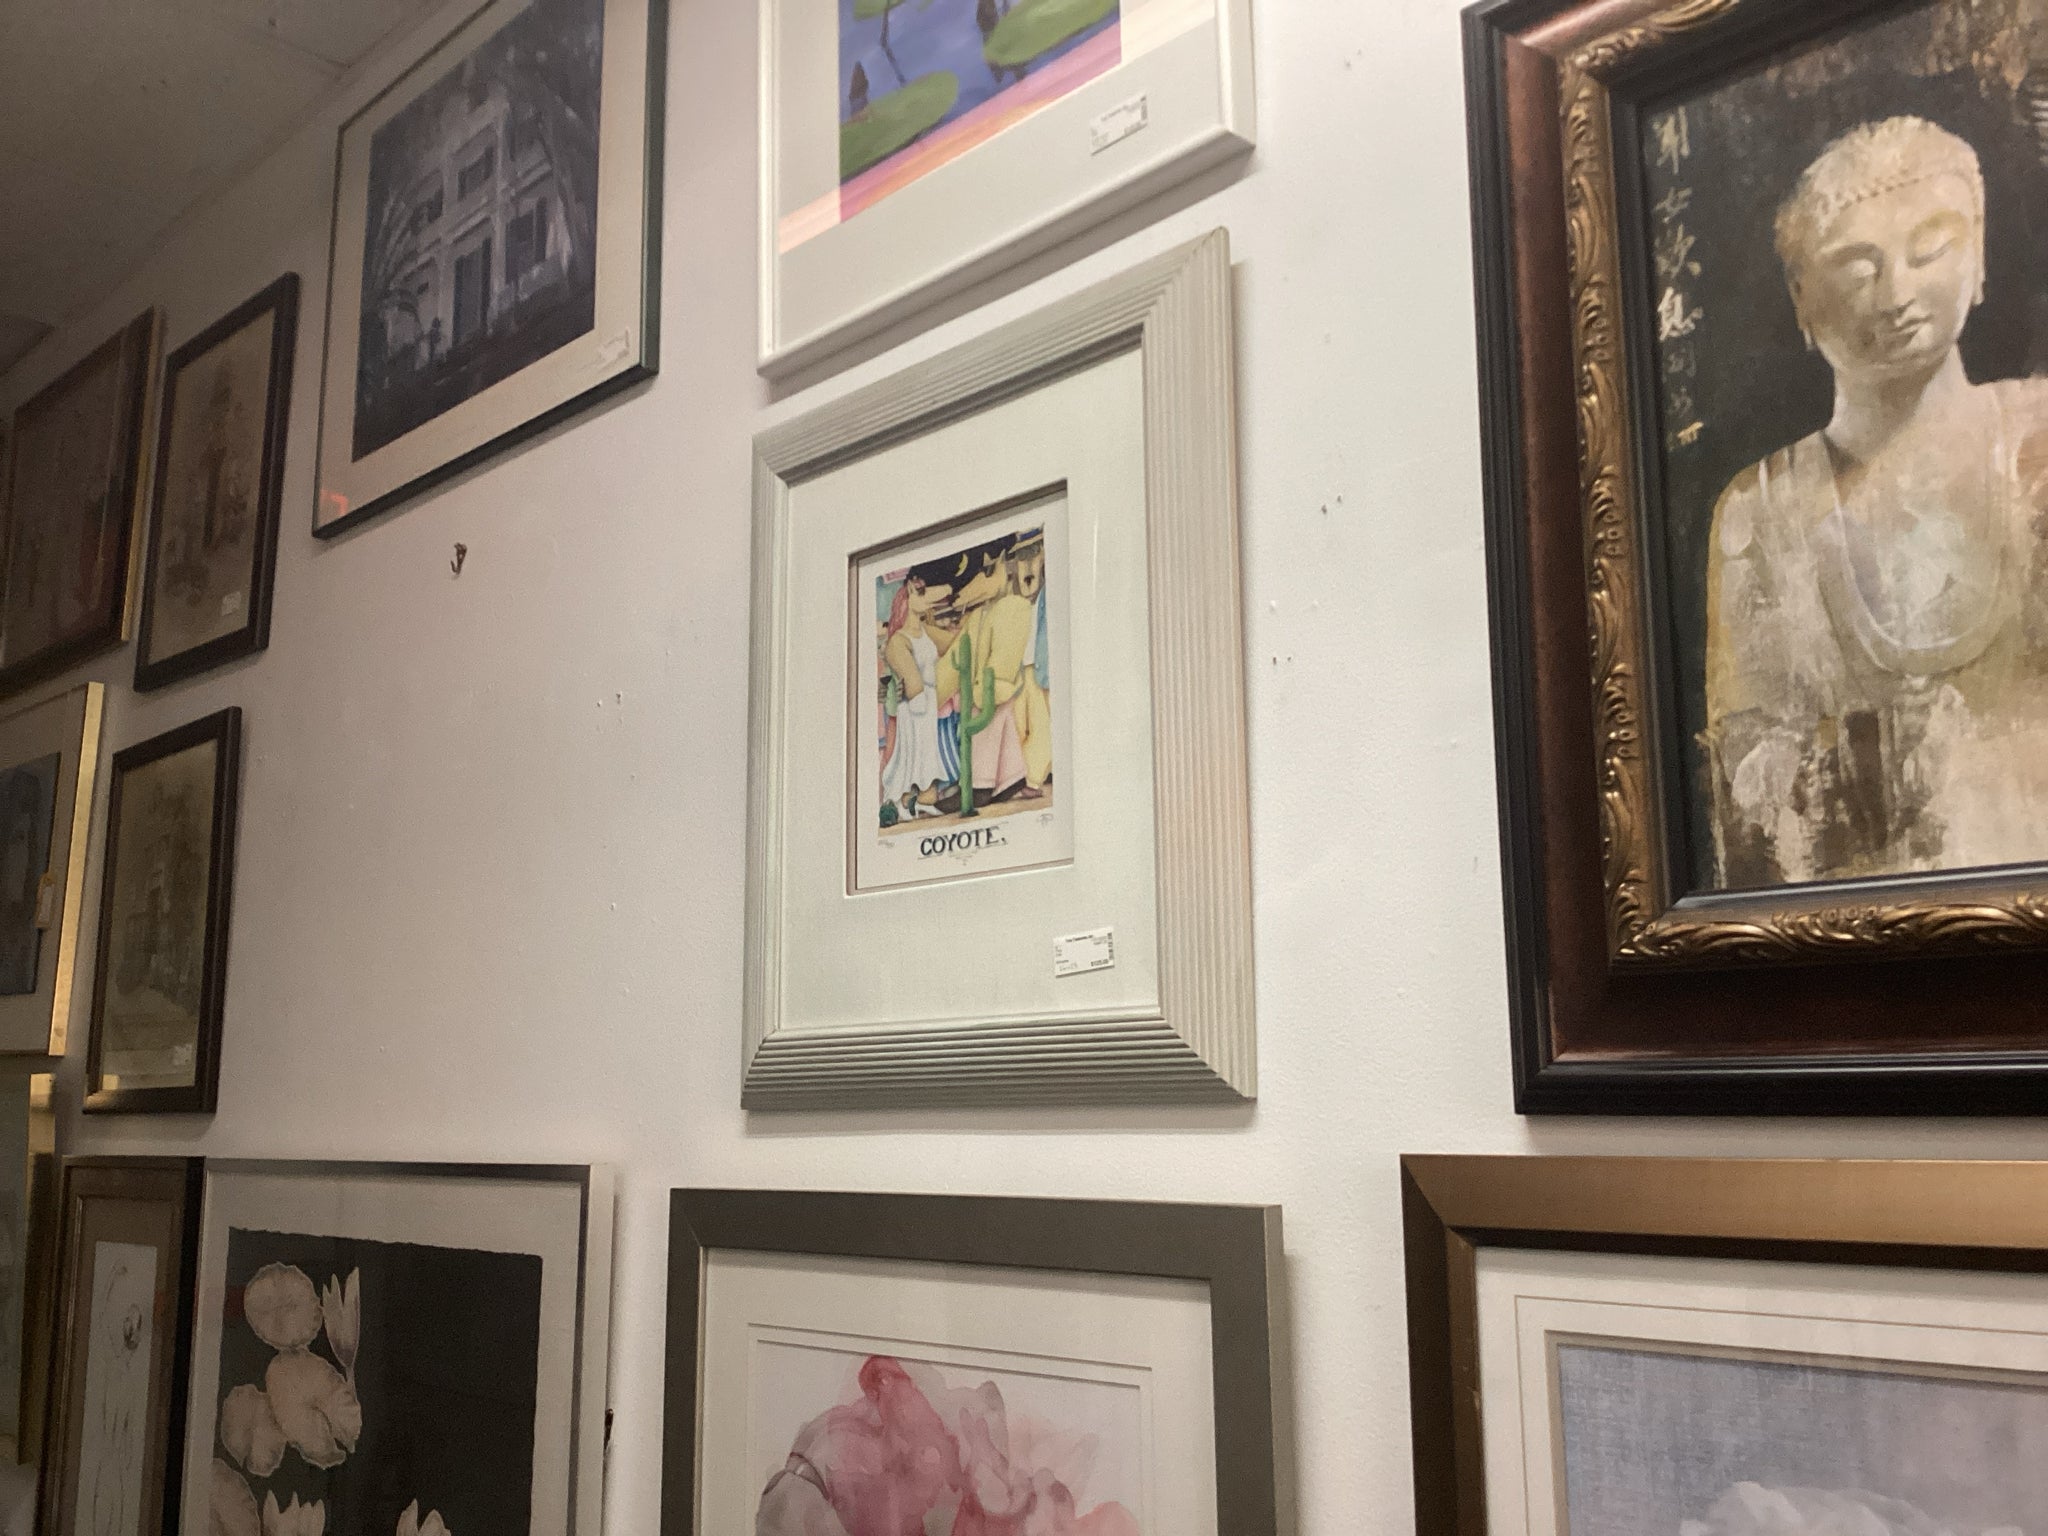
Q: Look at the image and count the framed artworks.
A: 13